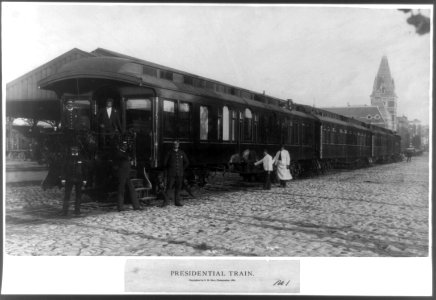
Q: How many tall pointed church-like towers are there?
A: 1